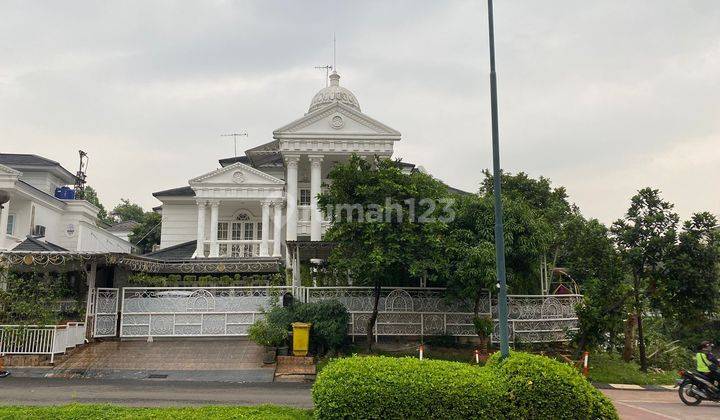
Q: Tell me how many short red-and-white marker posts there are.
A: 3